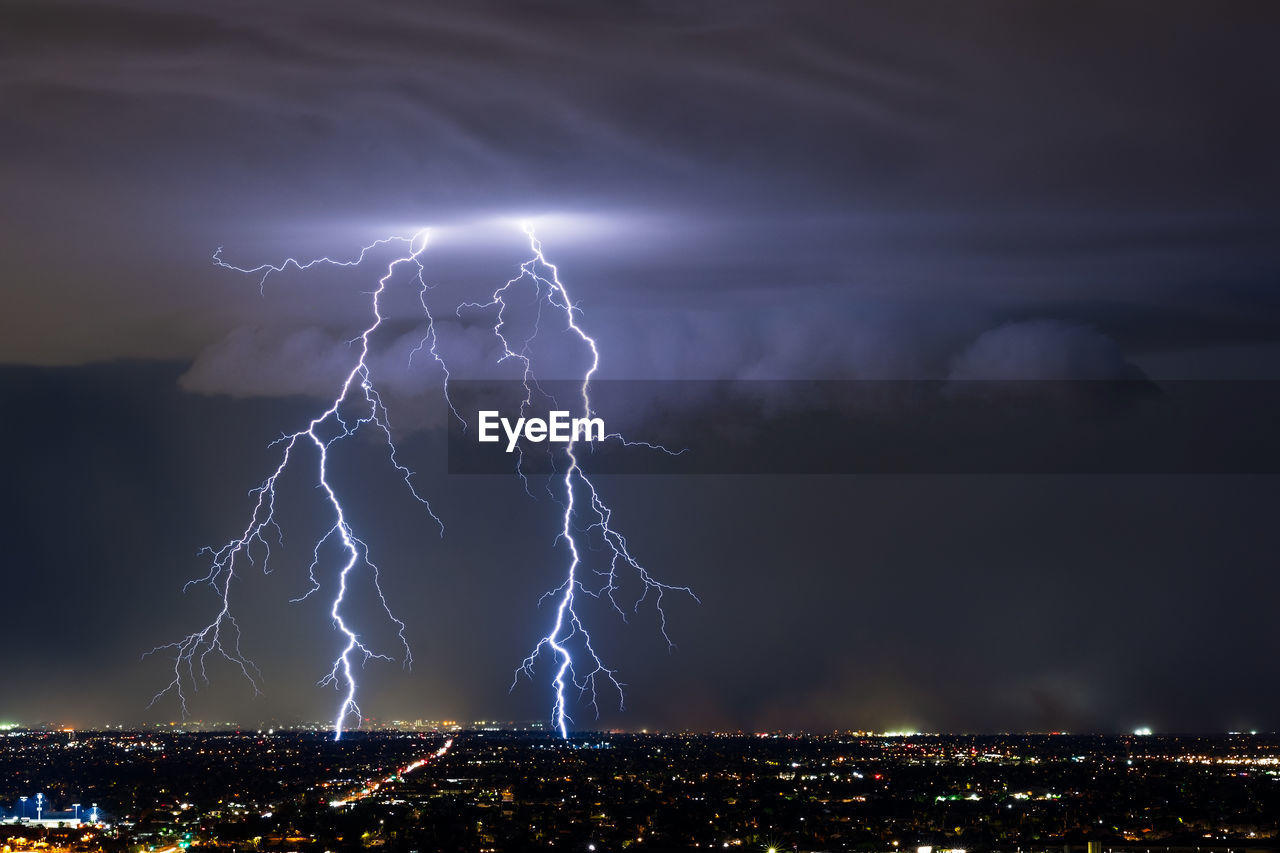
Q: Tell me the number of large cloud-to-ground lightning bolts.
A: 2